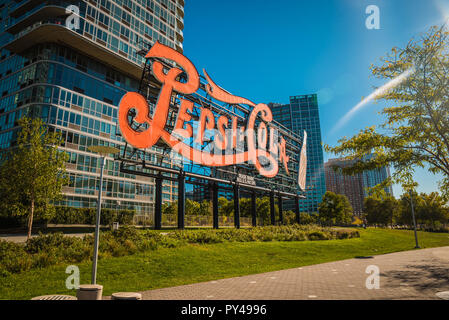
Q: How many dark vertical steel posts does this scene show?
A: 8